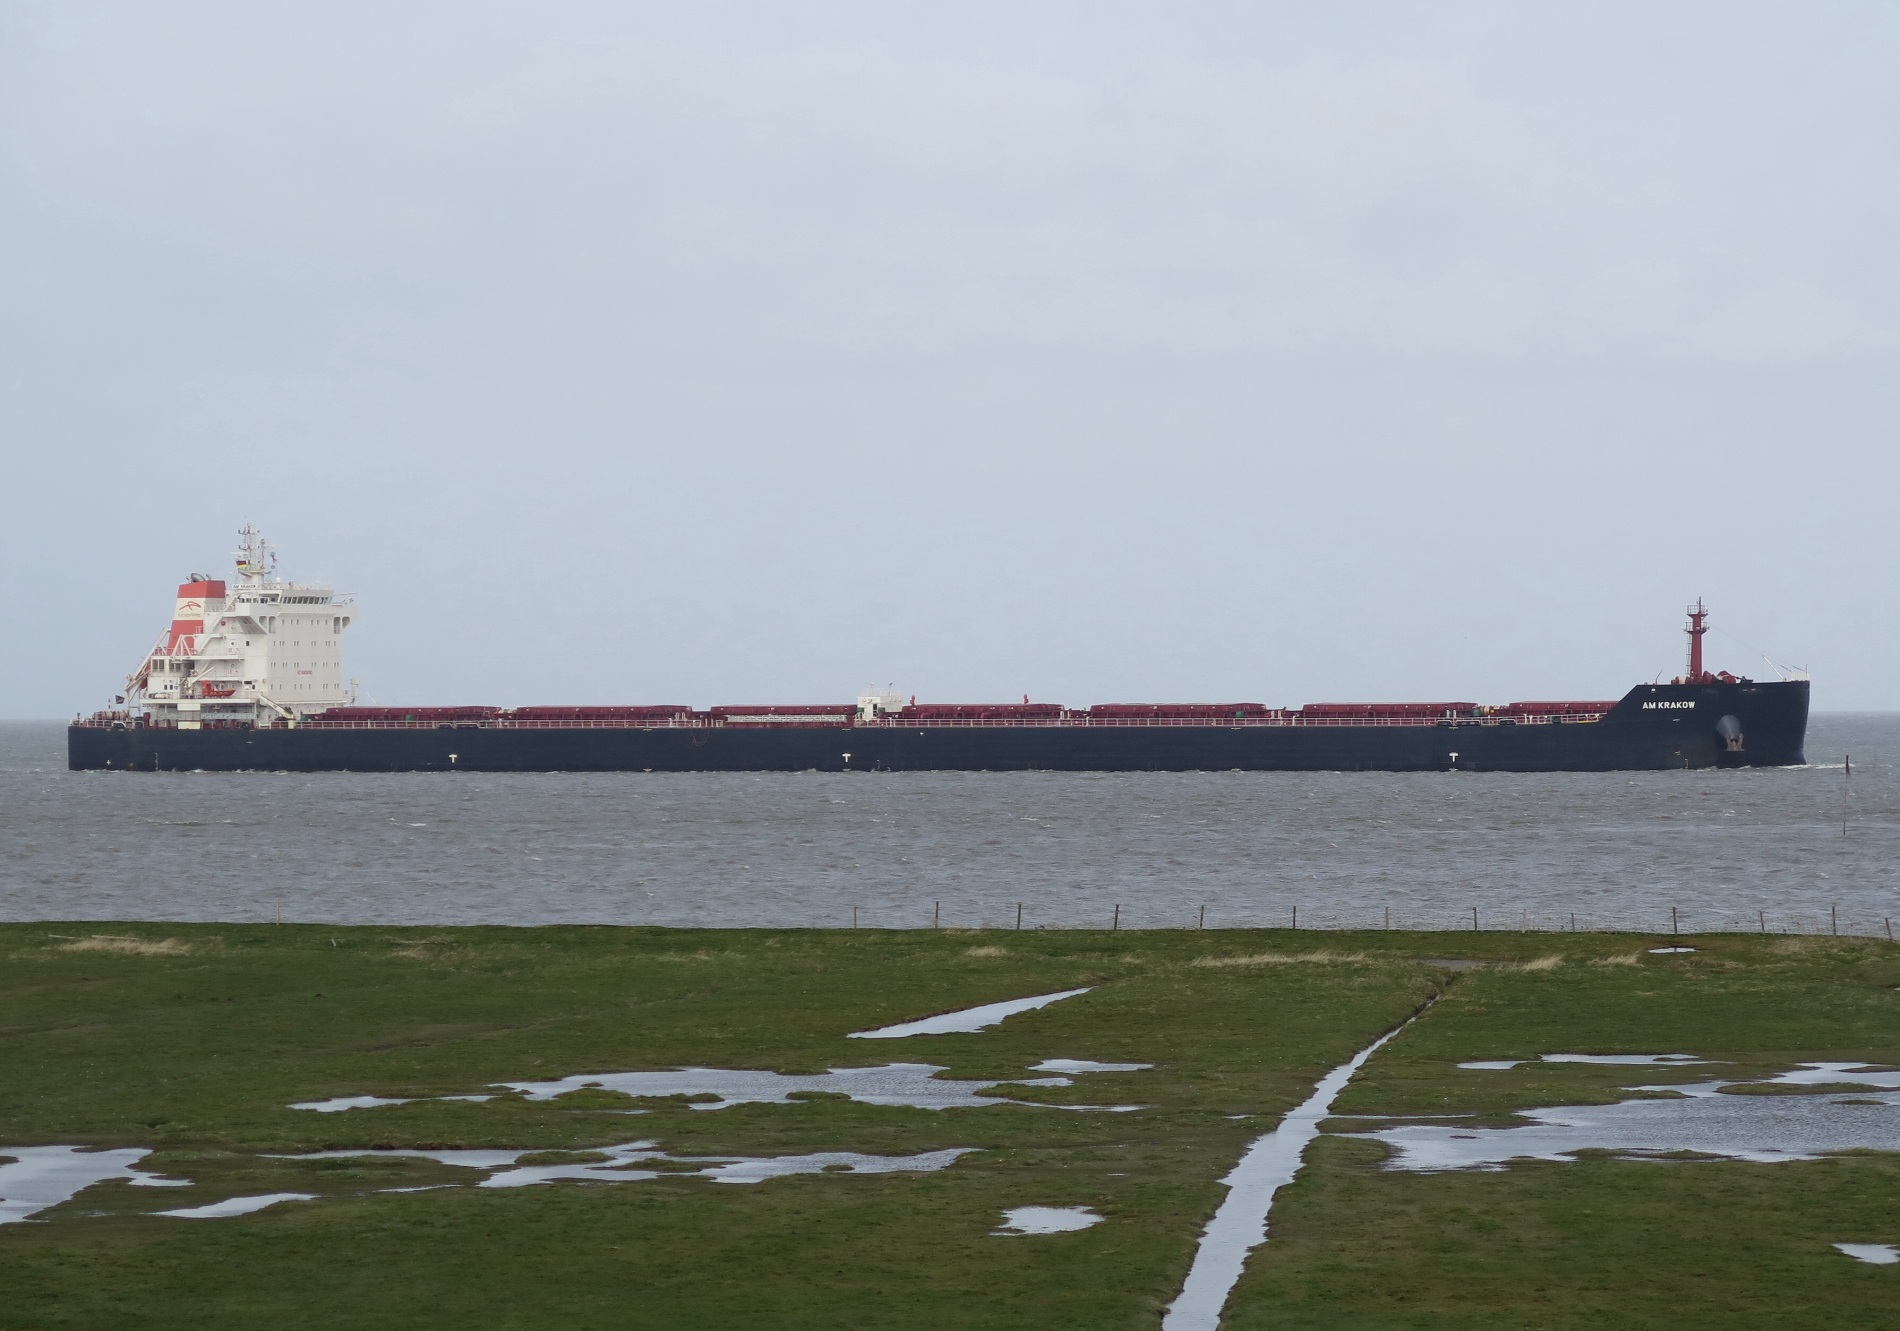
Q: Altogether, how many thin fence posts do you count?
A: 15